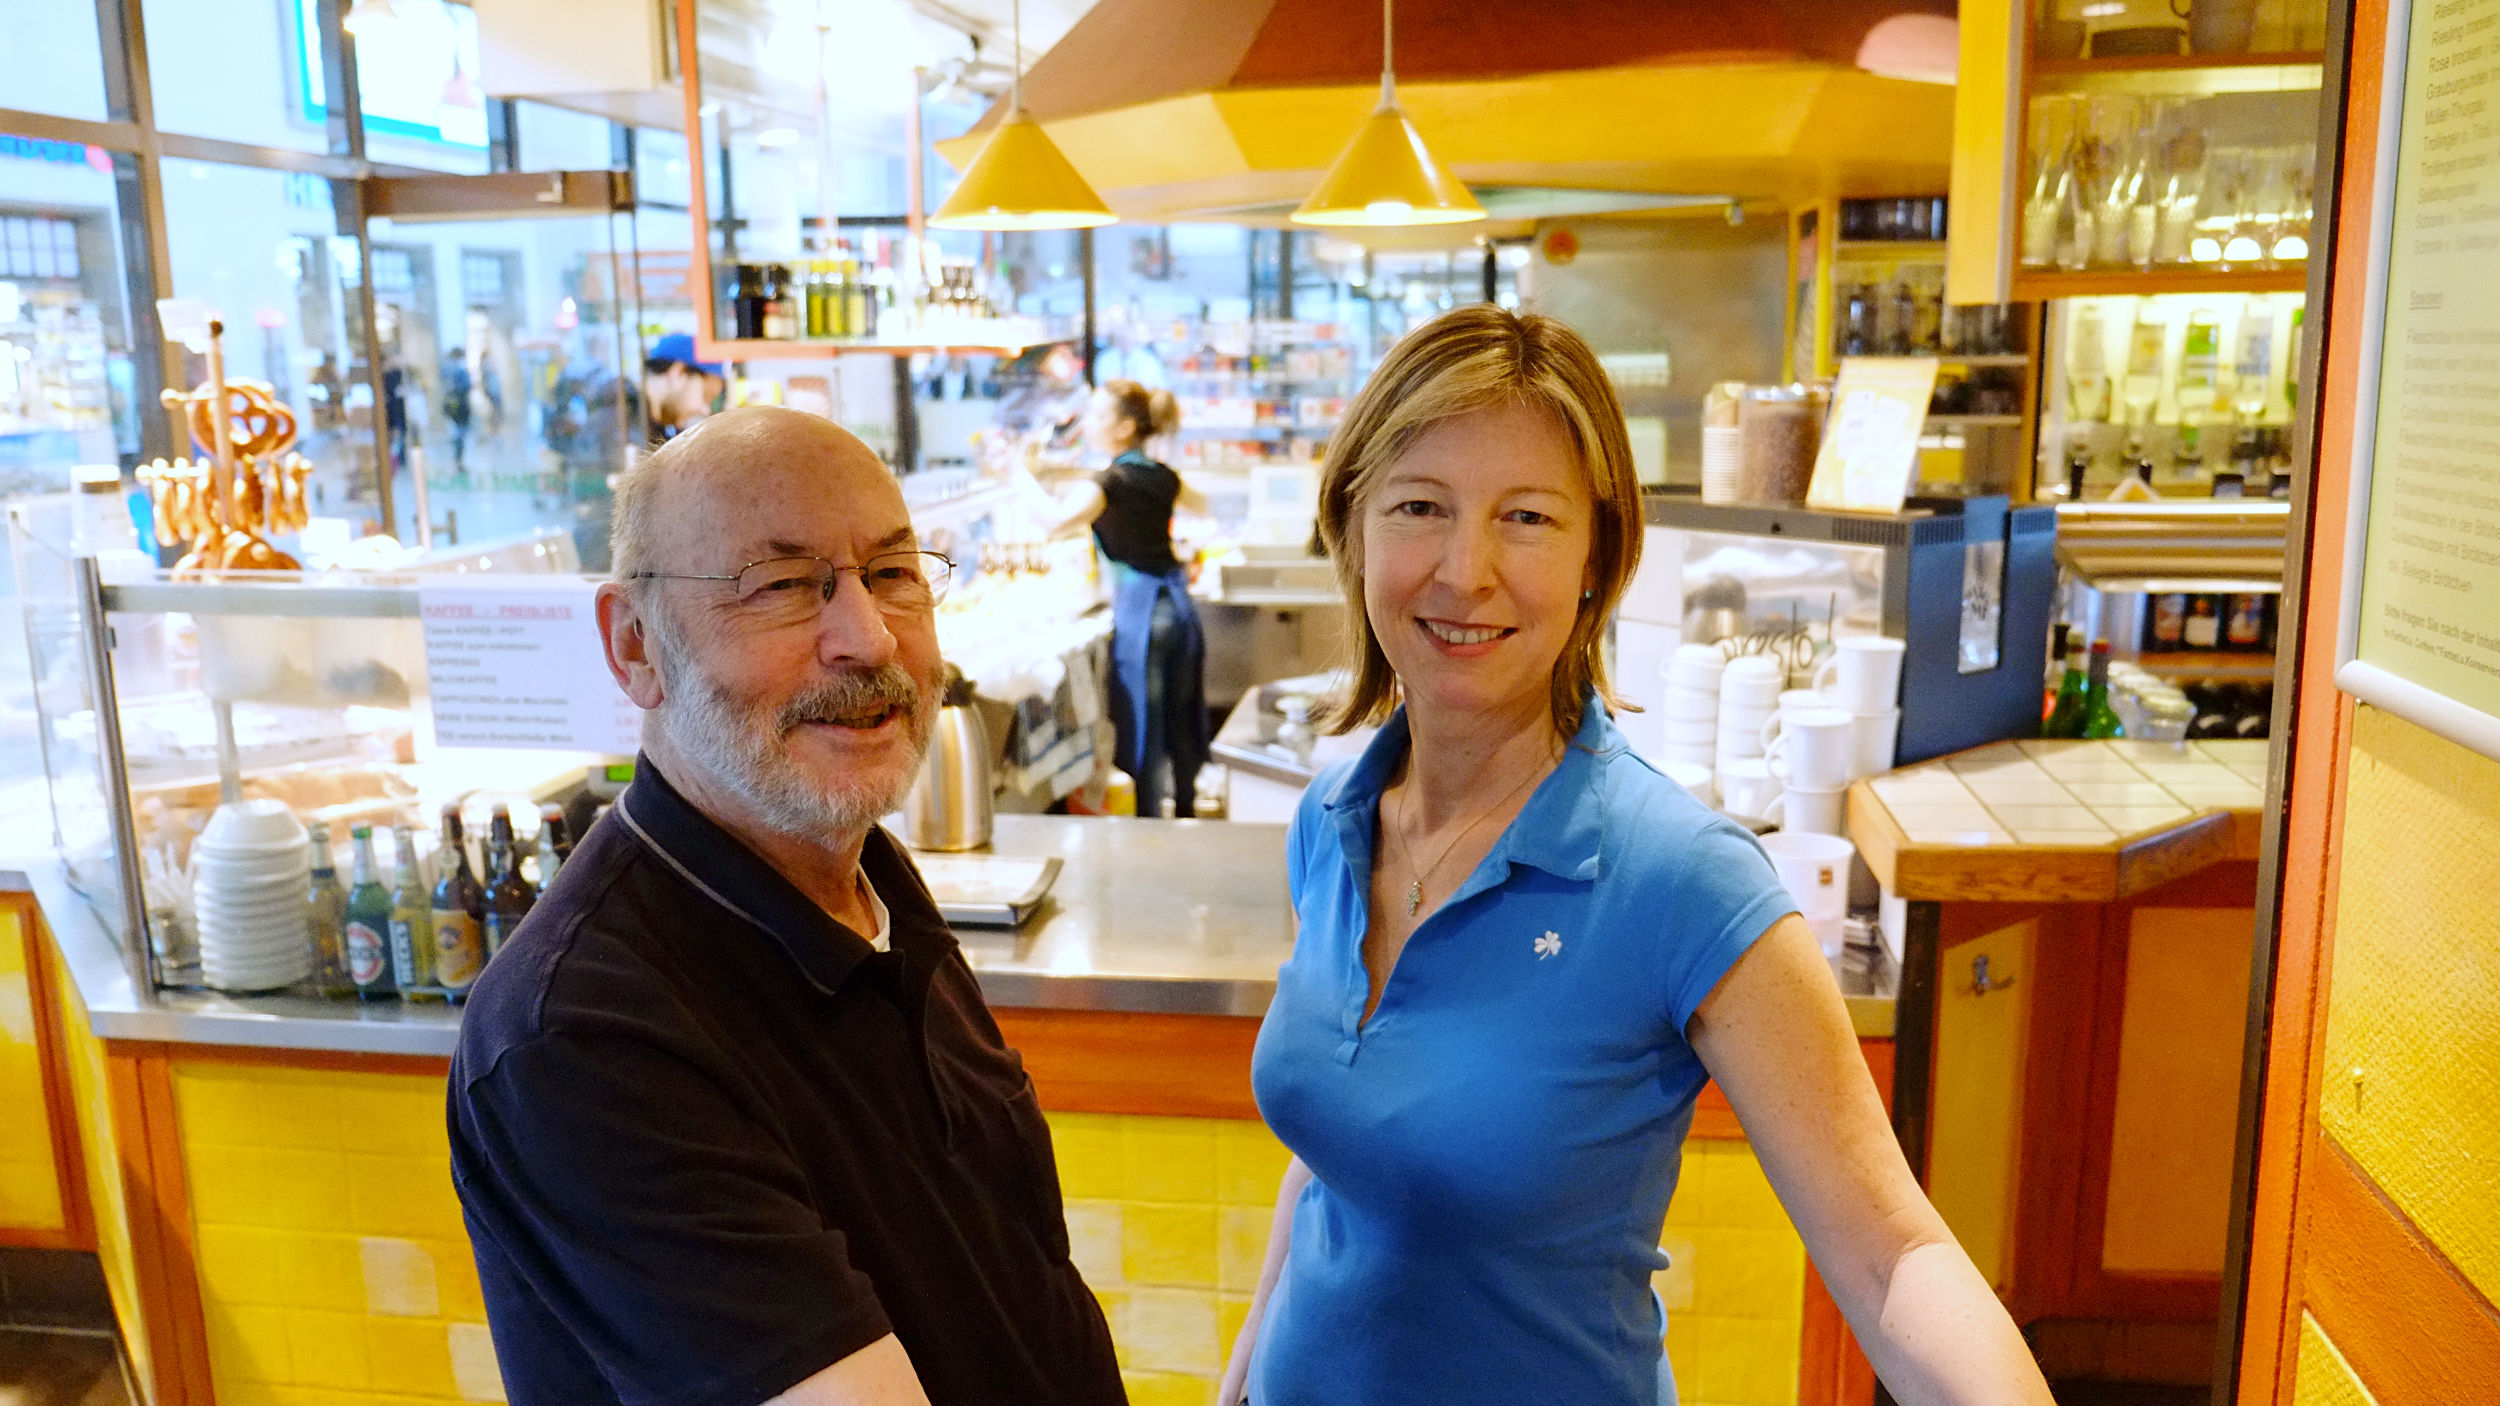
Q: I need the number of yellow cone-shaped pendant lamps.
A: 2